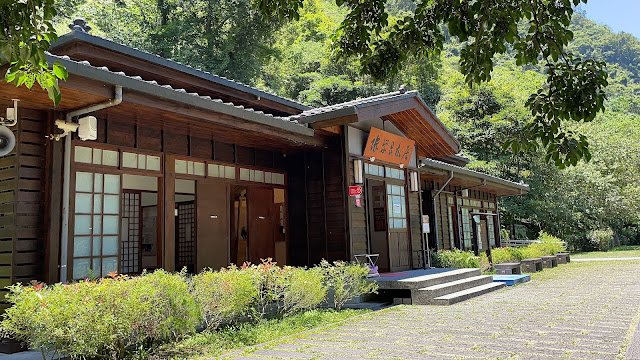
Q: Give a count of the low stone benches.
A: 4